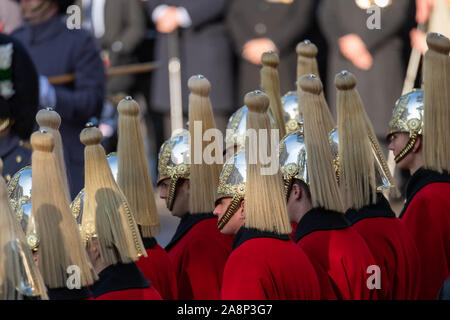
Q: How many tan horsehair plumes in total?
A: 12